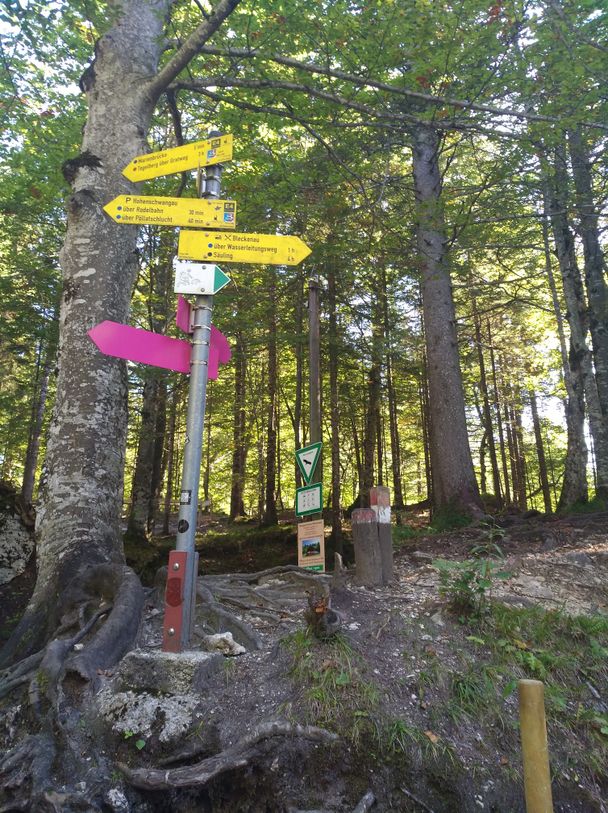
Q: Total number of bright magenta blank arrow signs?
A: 2